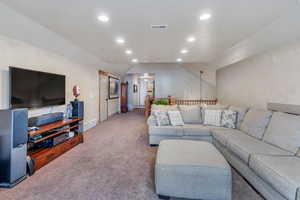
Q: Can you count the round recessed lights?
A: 8